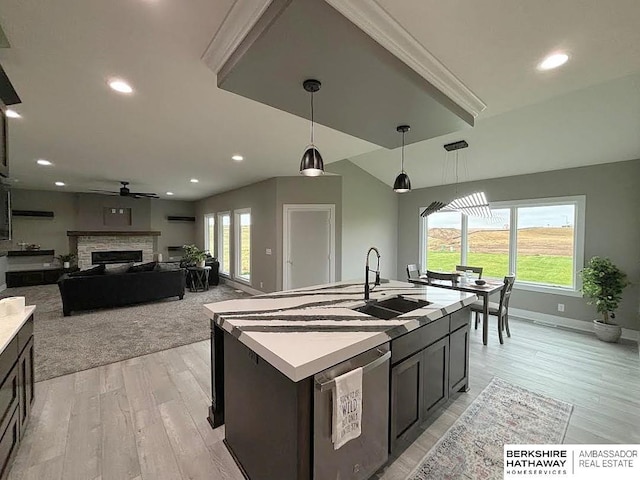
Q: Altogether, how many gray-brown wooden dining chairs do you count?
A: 4